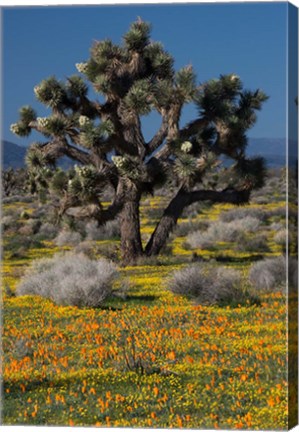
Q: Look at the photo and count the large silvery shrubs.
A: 3